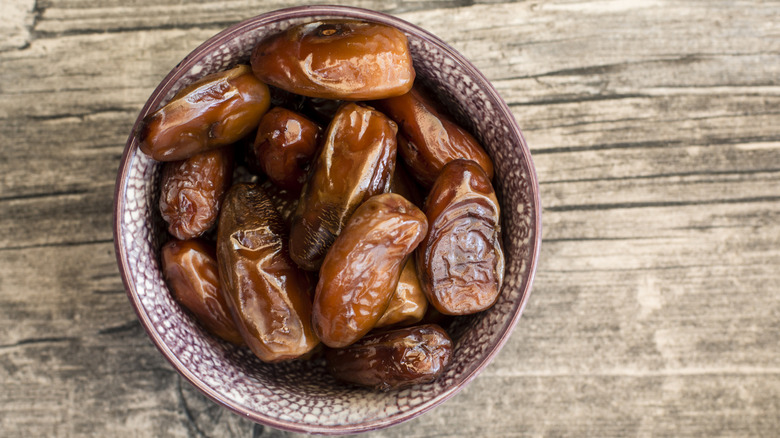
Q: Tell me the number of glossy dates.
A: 12